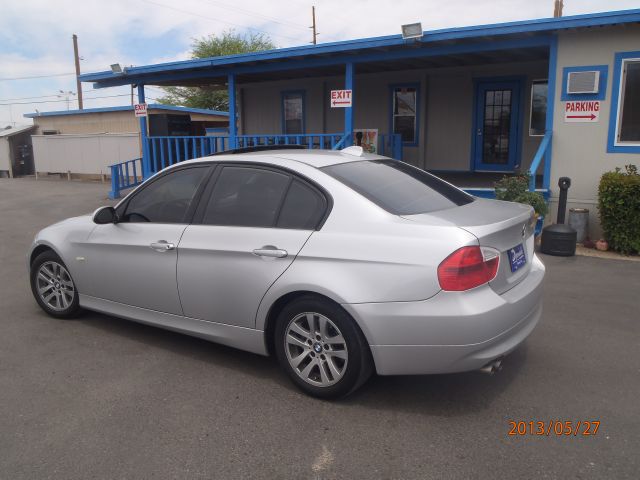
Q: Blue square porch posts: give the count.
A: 4